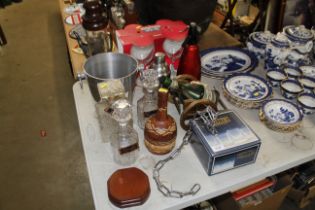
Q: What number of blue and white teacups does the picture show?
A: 5